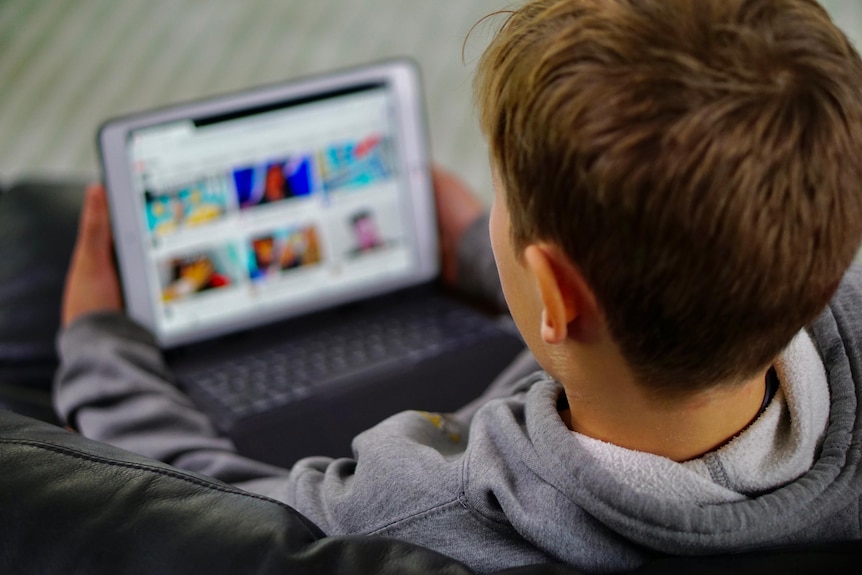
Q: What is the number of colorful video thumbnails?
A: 6